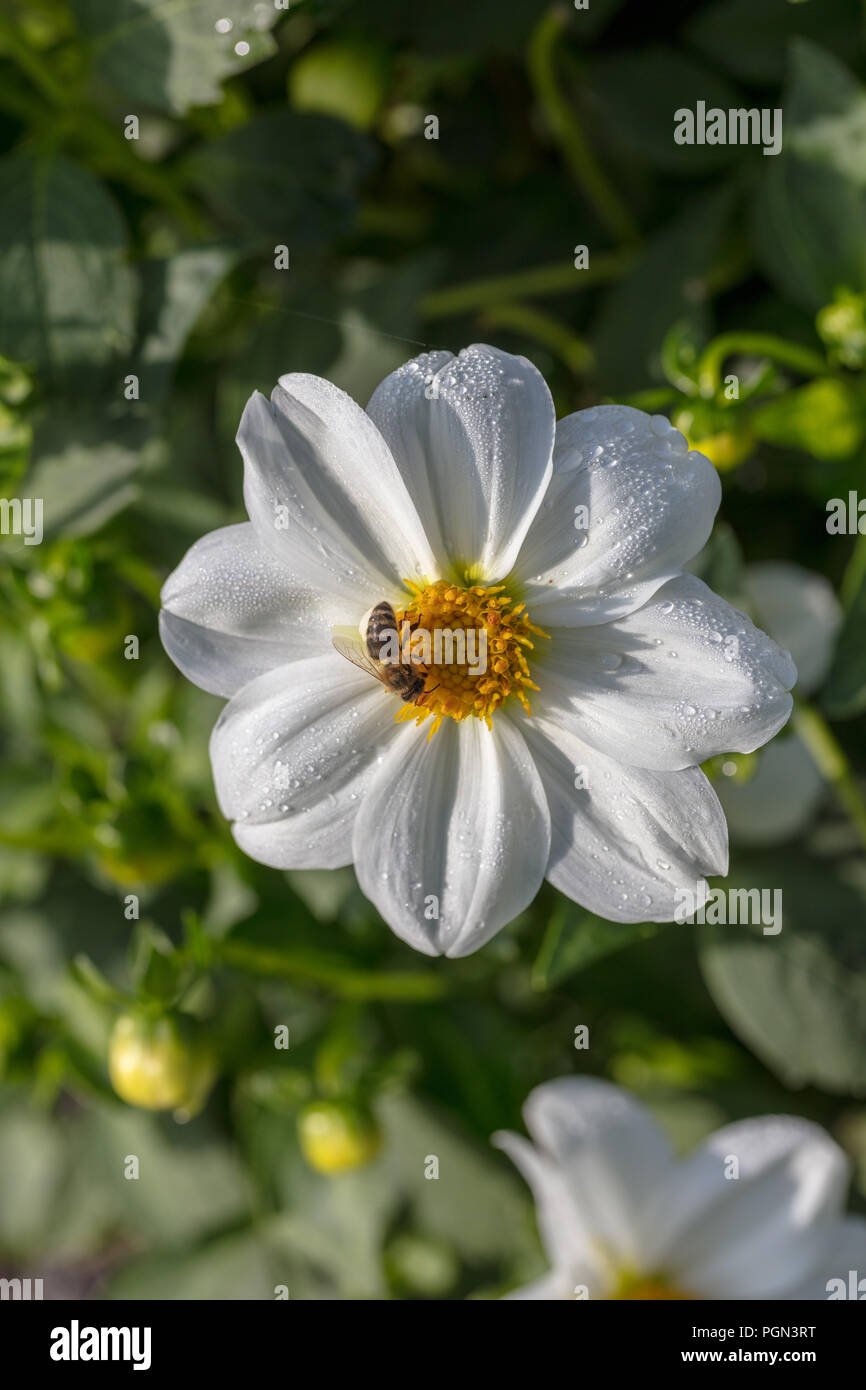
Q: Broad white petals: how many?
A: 8